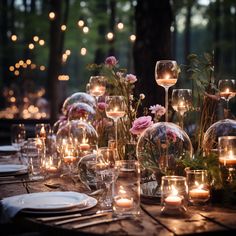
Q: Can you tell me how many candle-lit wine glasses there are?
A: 5